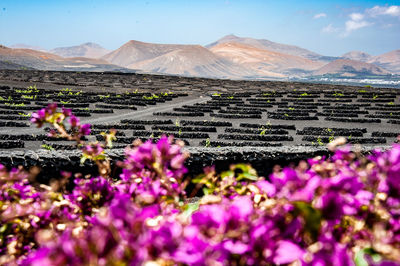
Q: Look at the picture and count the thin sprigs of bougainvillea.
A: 1